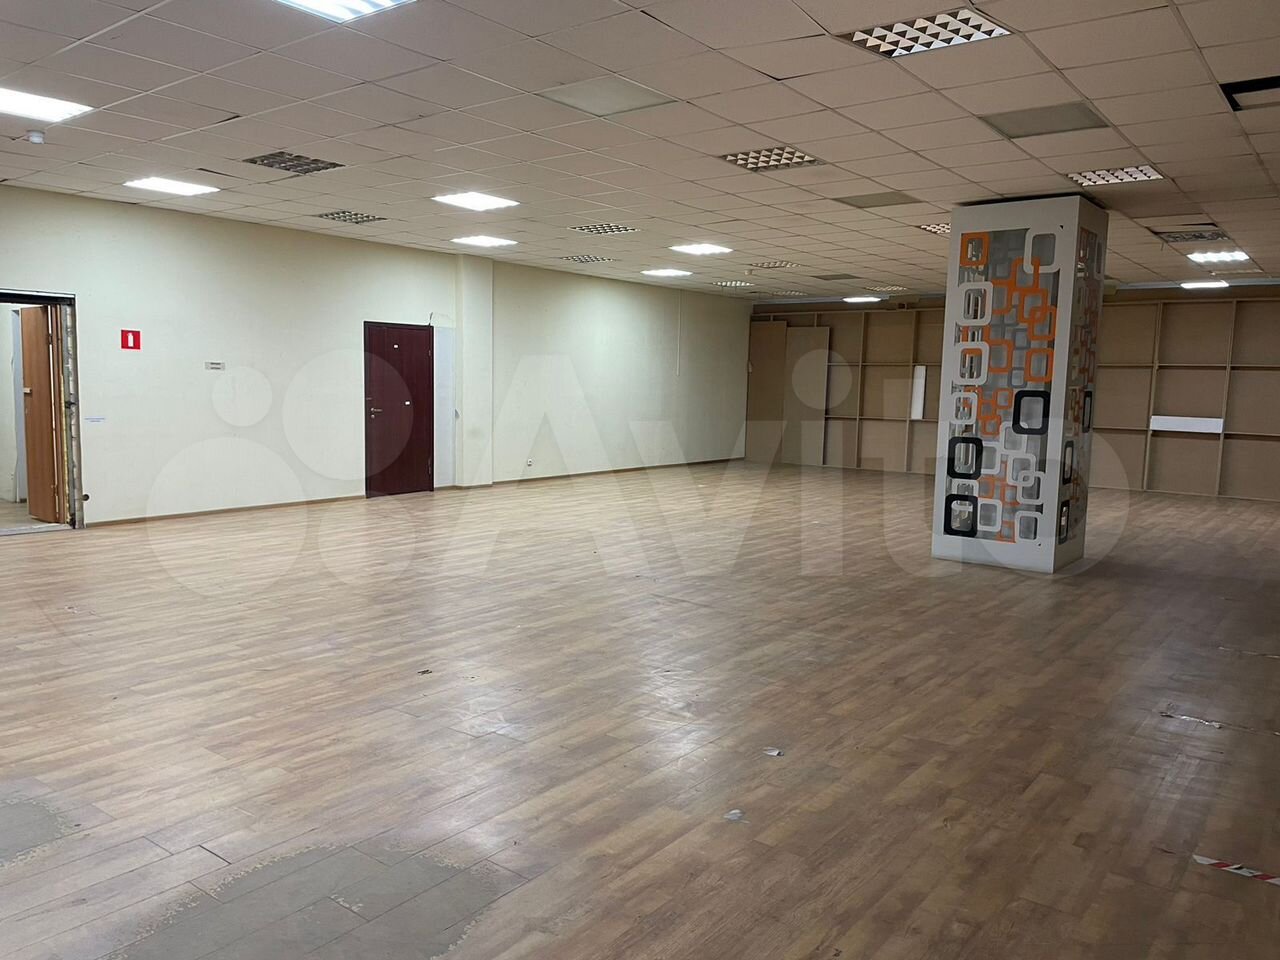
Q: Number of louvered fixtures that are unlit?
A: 13